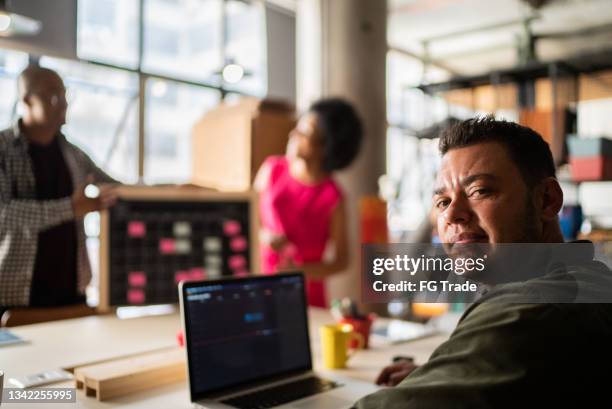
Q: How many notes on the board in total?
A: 15